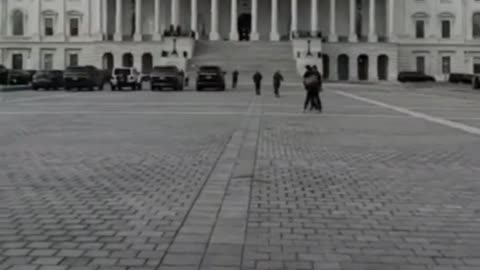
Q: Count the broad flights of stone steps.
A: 1